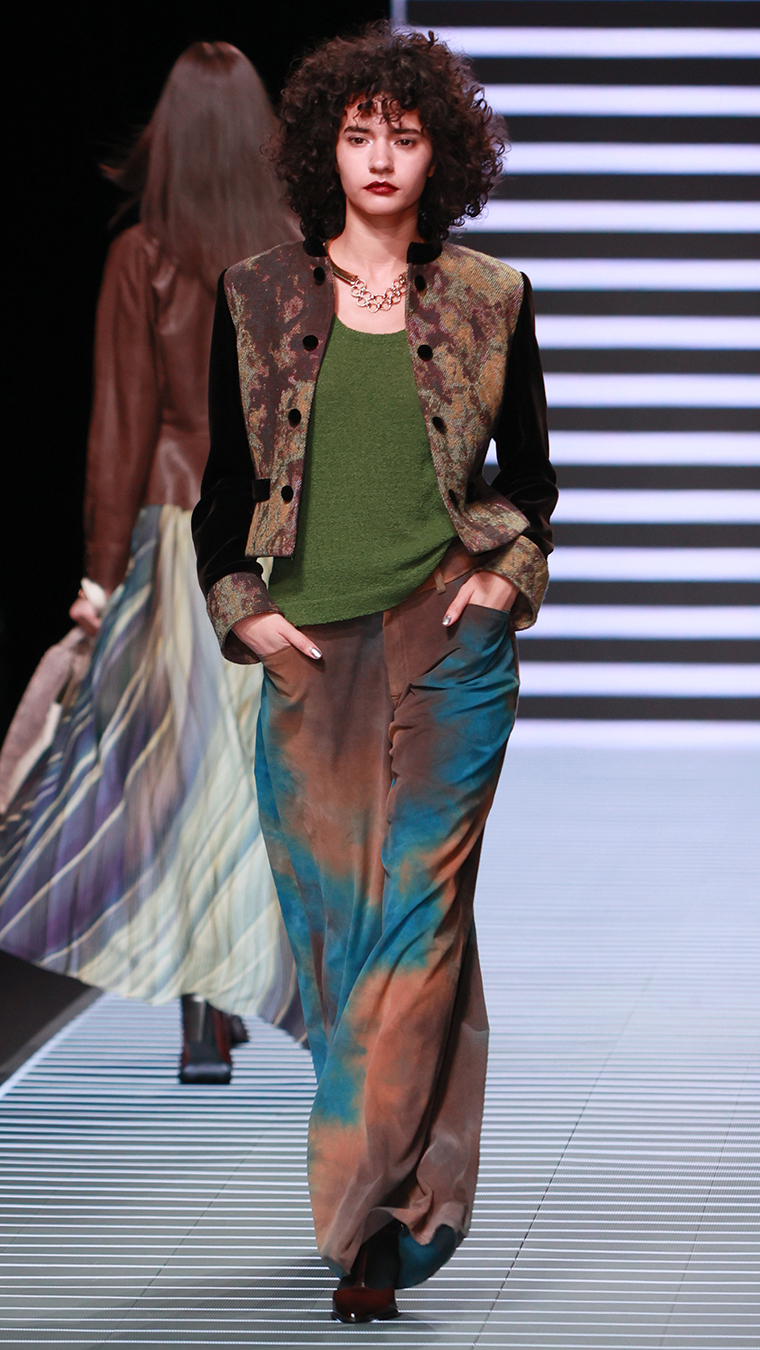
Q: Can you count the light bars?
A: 13